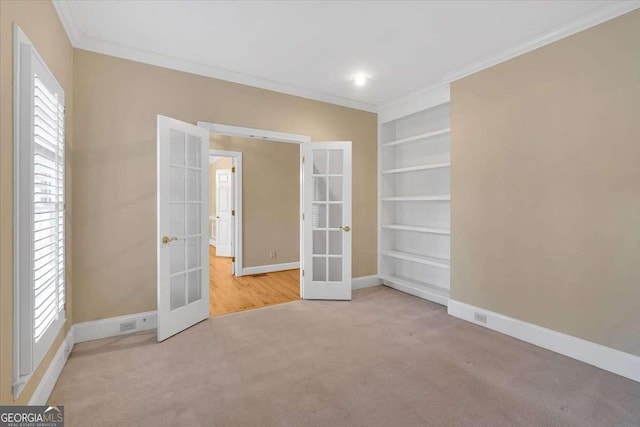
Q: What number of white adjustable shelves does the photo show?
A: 5